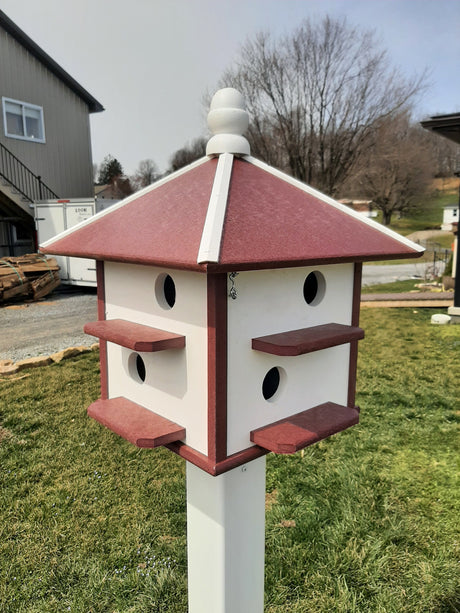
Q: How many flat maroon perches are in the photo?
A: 4